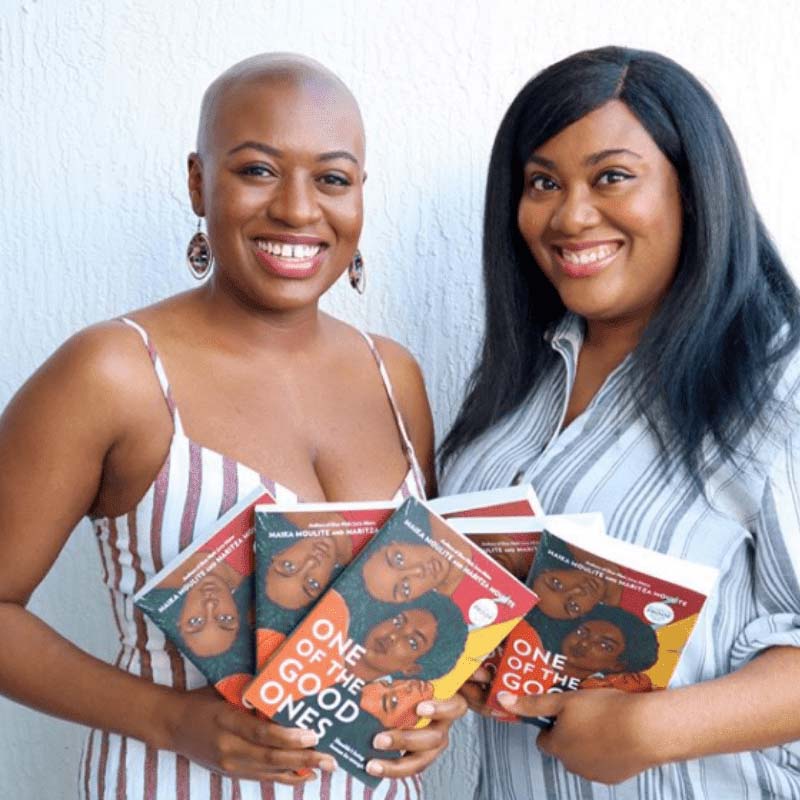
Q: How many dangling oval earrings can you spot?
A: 2